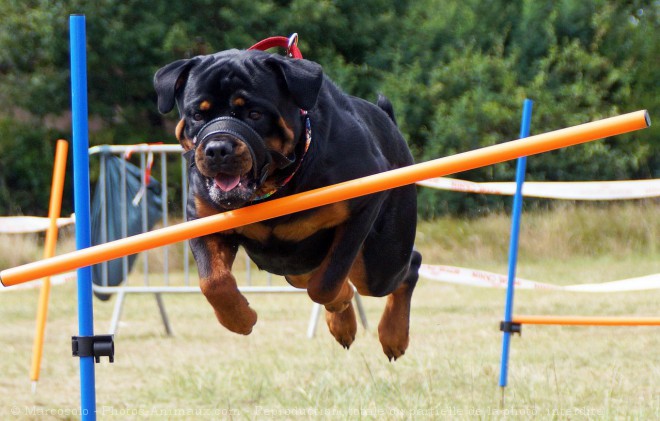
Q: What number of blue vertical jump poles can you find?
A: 2